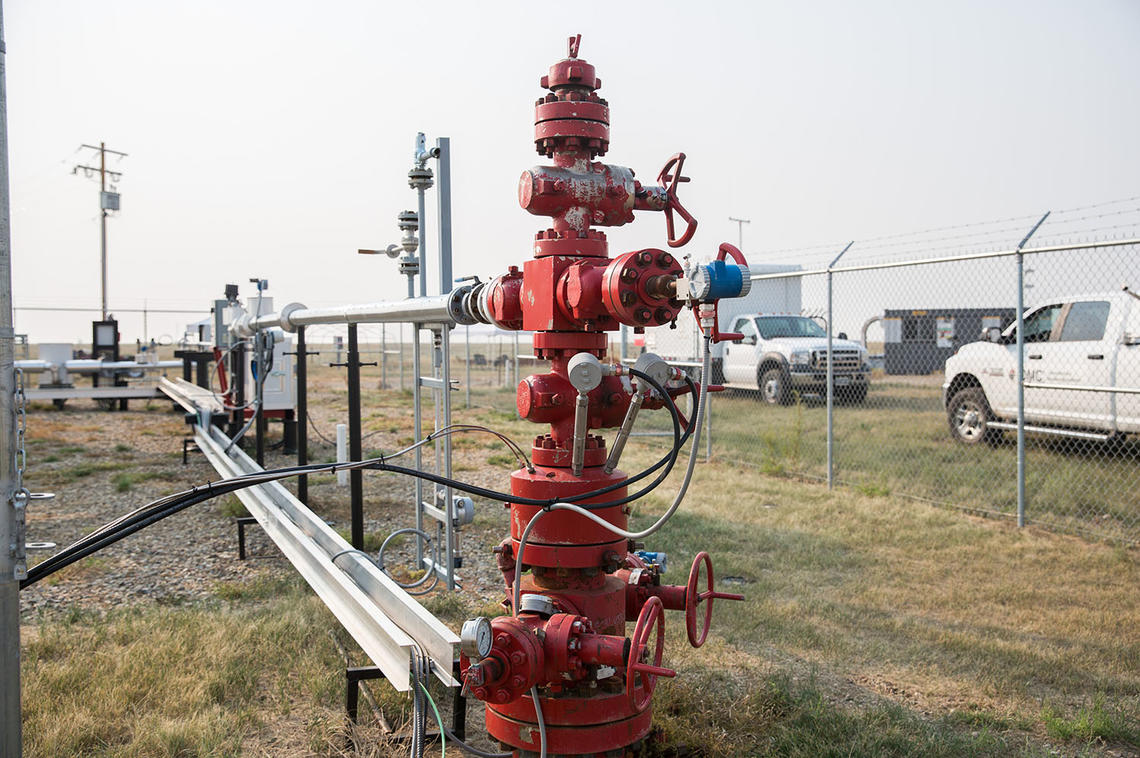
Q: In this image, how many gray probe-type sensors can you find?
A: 2